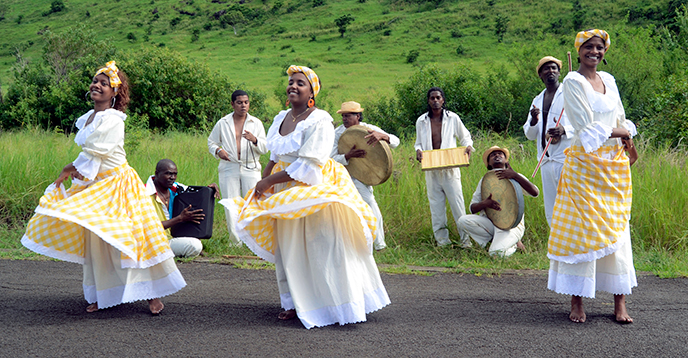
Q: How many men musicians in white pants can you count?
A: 6